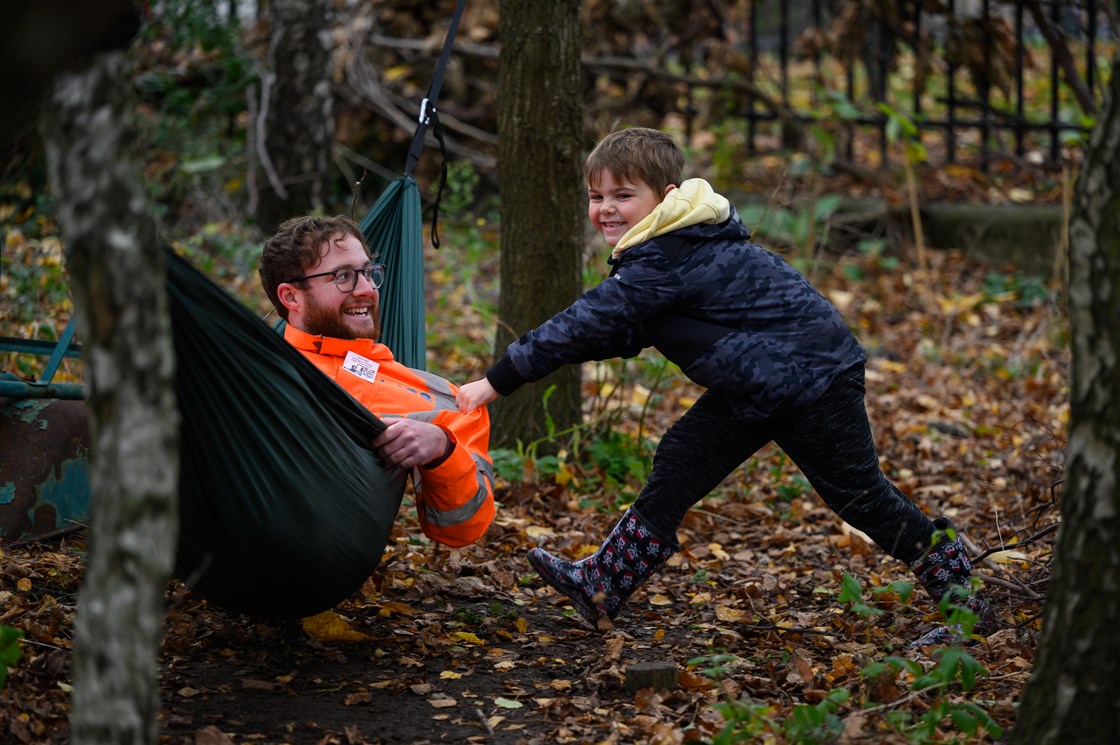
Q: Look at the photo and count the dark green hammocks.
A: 1